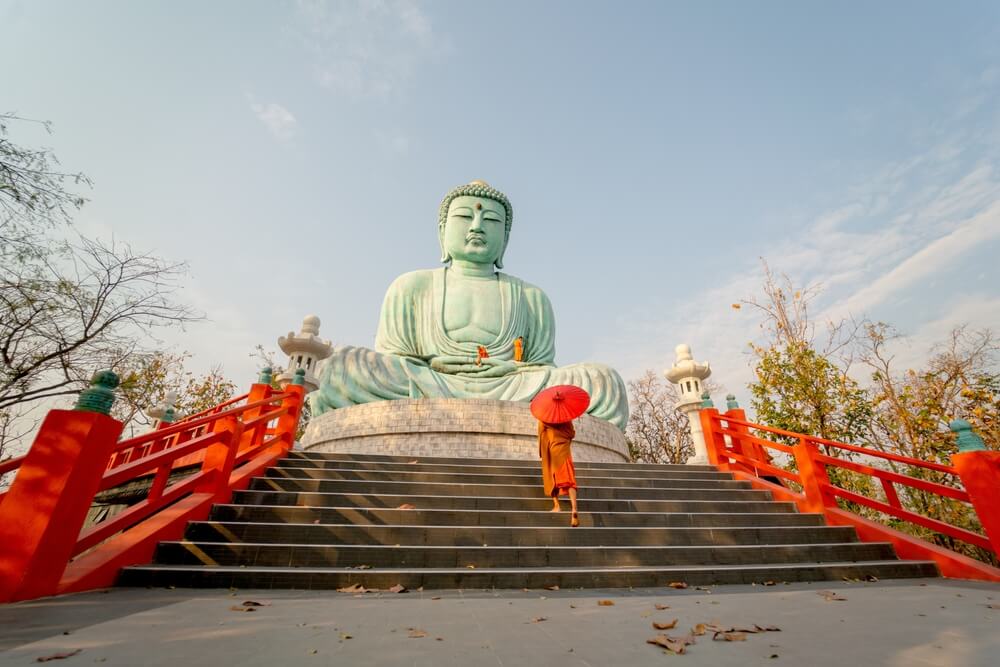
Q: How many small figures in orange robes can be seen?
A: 2